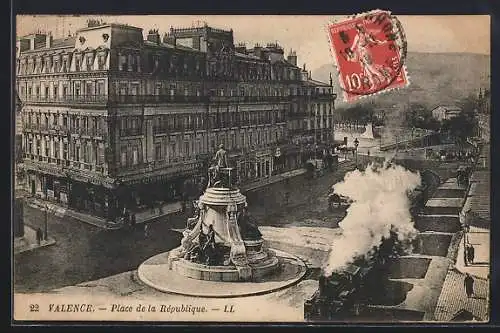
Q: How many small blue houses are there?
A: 0